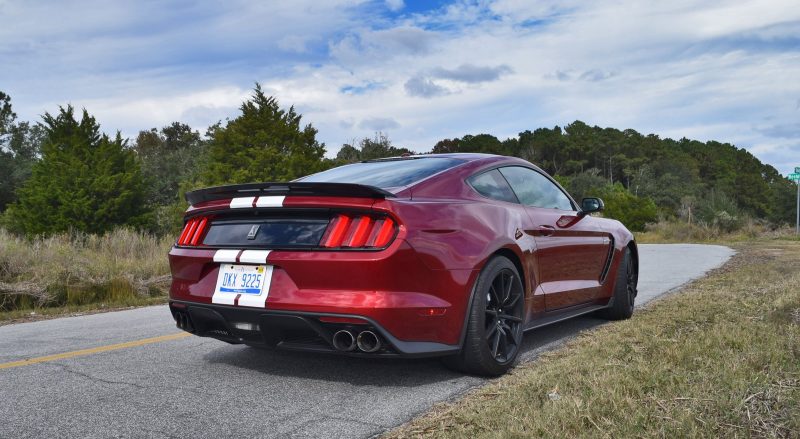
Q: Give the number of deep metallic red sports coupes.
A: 1